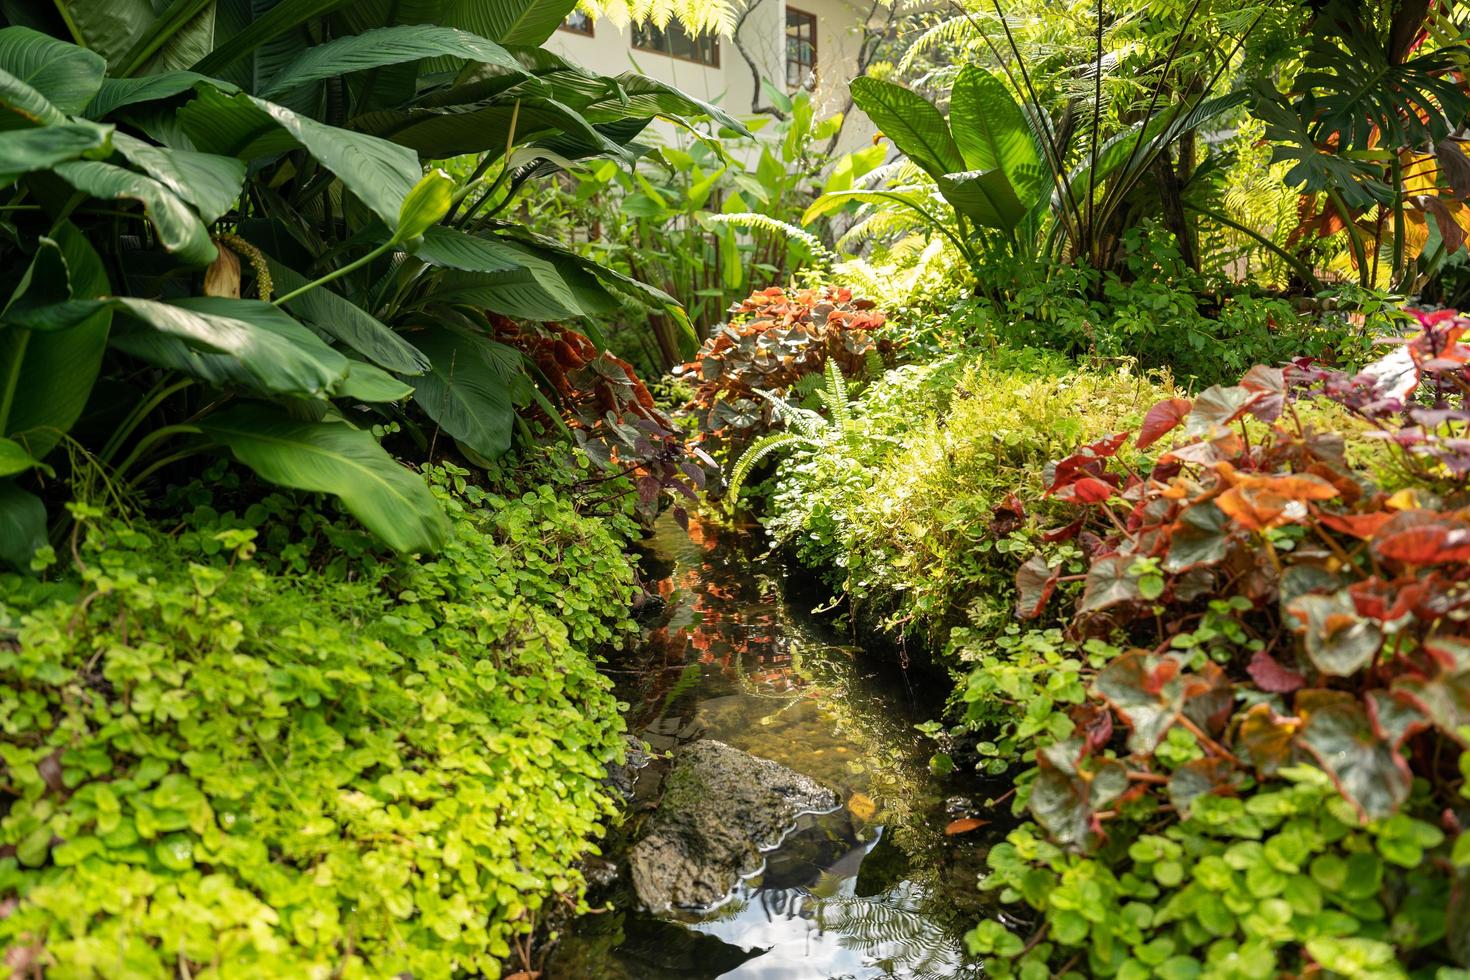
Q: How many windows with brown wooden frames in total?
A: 3